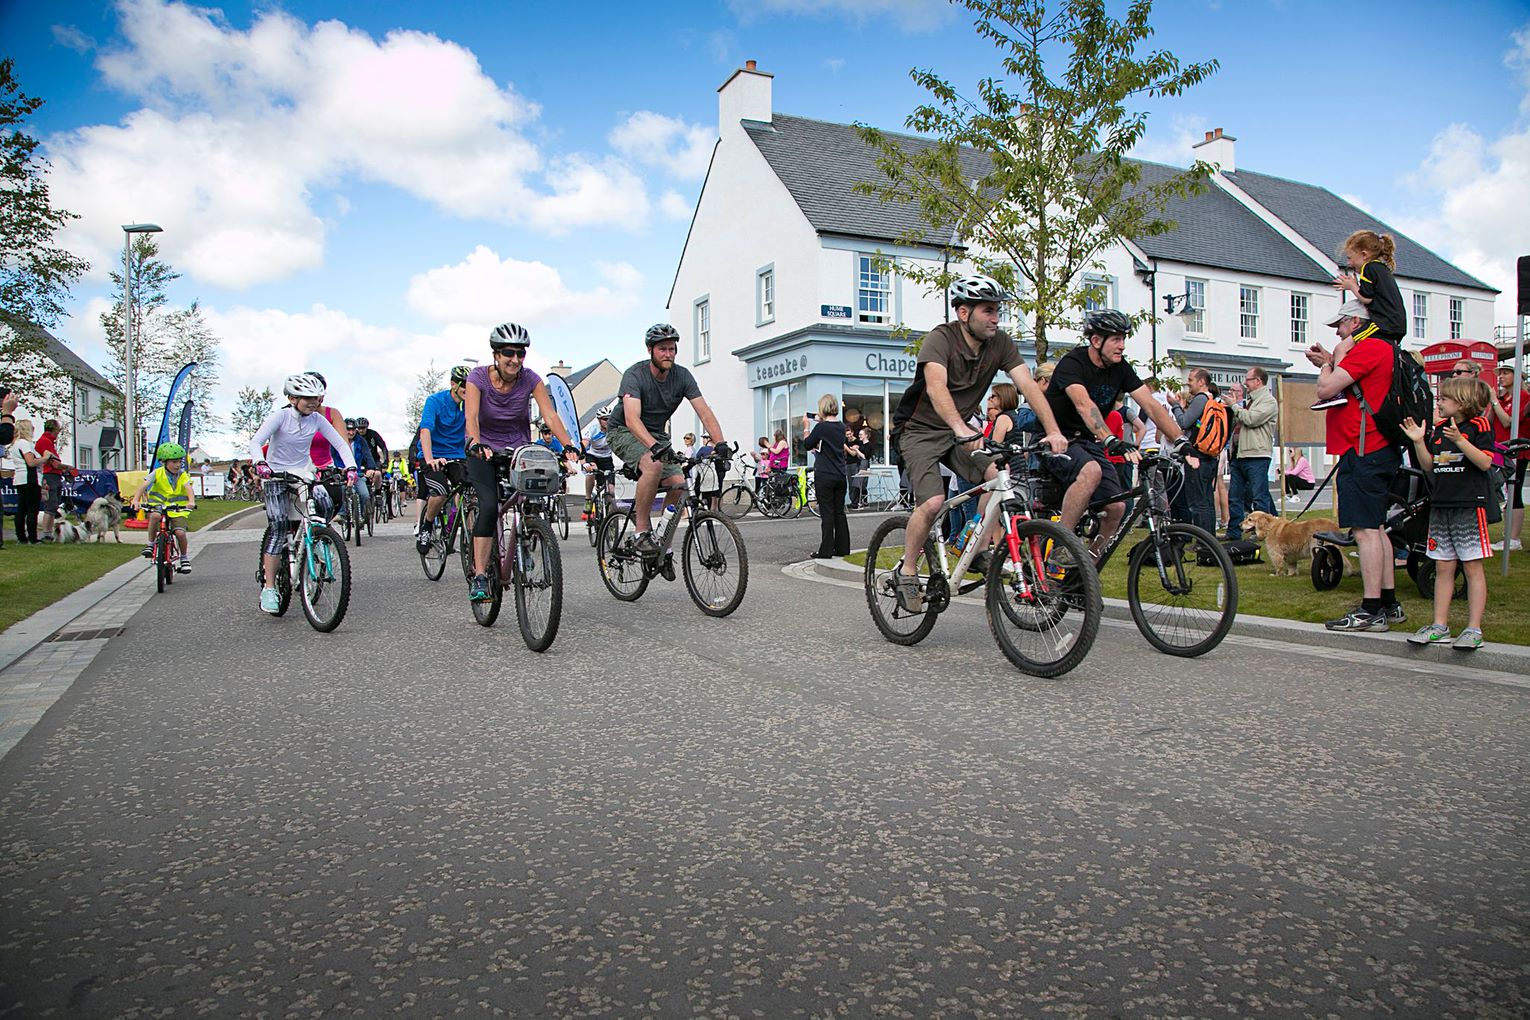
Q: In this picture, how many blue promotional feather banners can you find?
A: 3